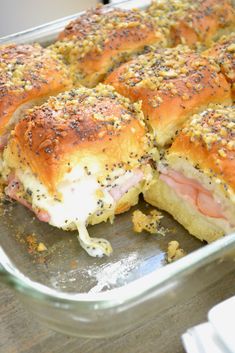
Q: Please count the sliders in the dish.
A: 7